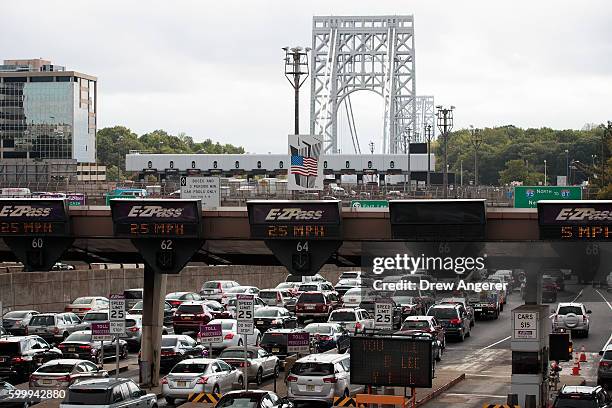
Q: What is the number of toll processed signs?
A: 3